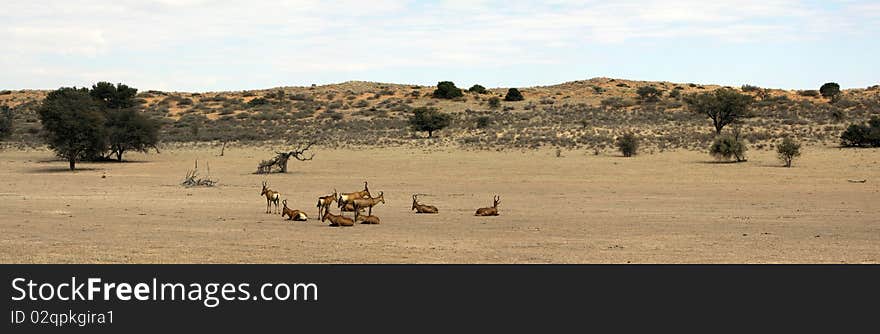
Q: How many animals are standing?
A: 4